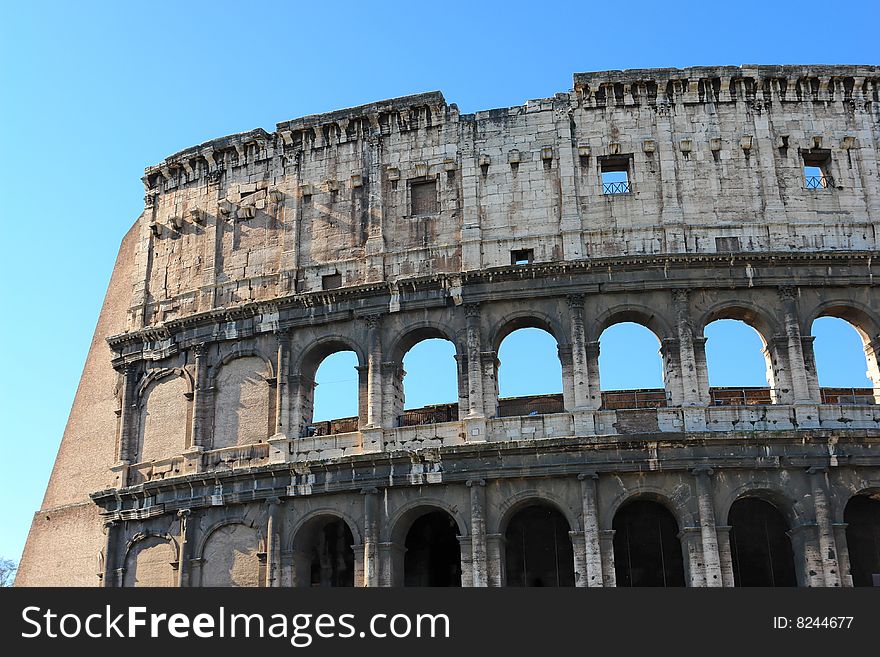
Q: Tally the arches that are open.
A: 12